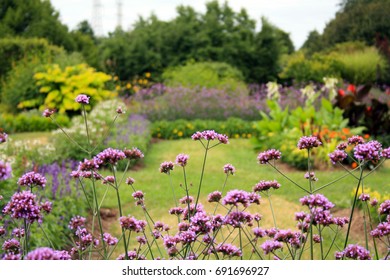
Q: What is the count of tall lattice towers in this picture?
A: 2